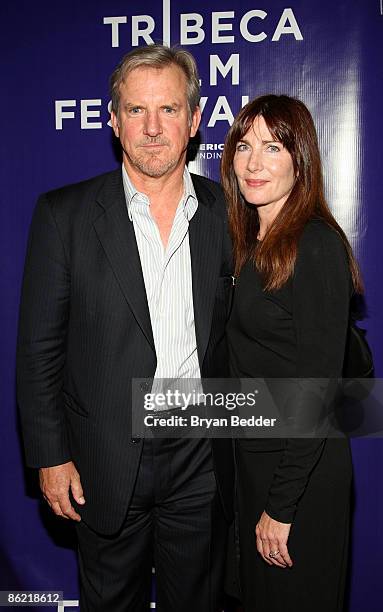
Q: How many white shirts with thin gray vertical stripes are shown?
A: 1